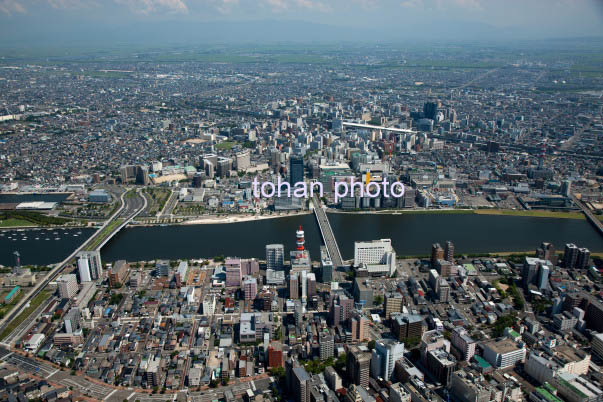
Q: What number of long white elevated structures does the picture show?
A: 1